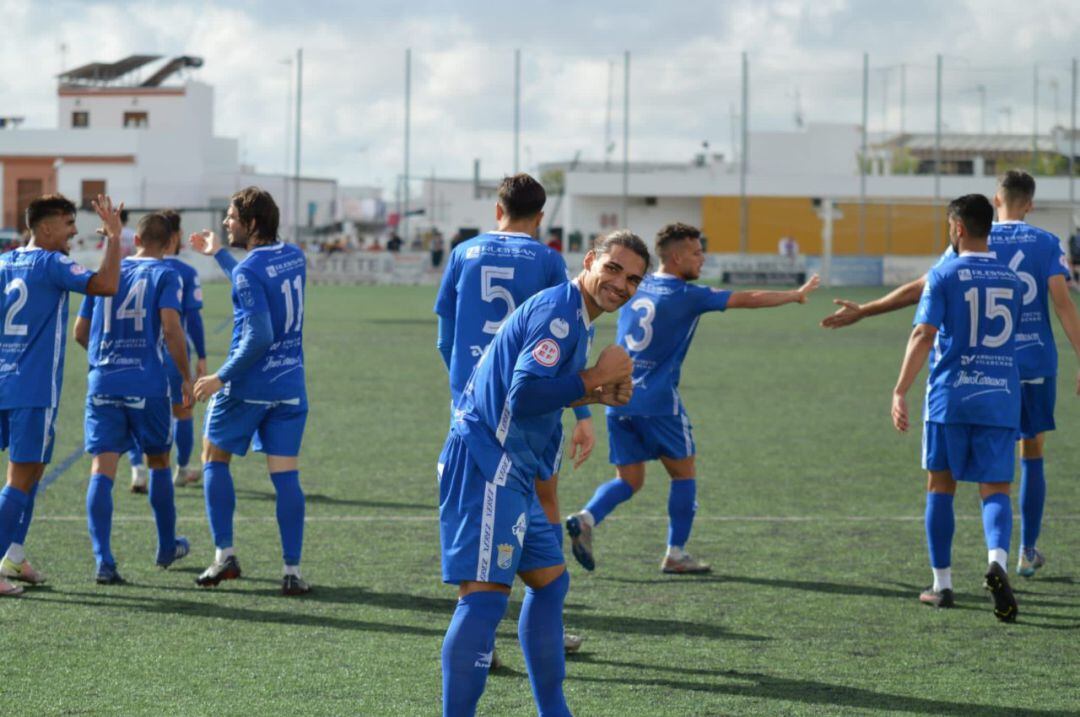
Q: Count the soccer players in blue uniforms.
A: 9